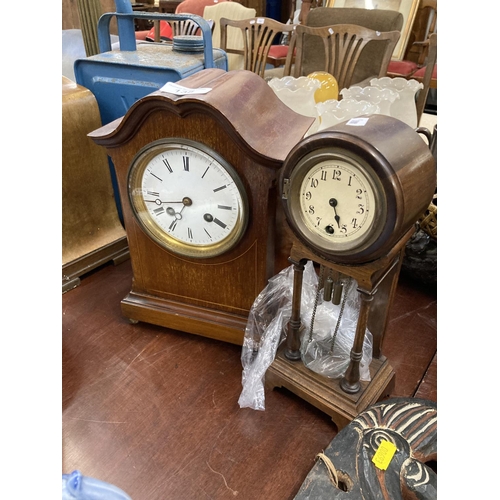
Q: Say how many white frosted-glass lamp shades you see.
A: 4